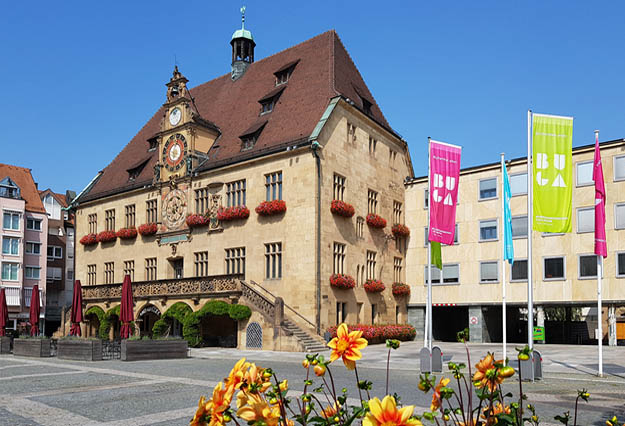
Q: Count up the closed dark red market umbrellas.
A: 4